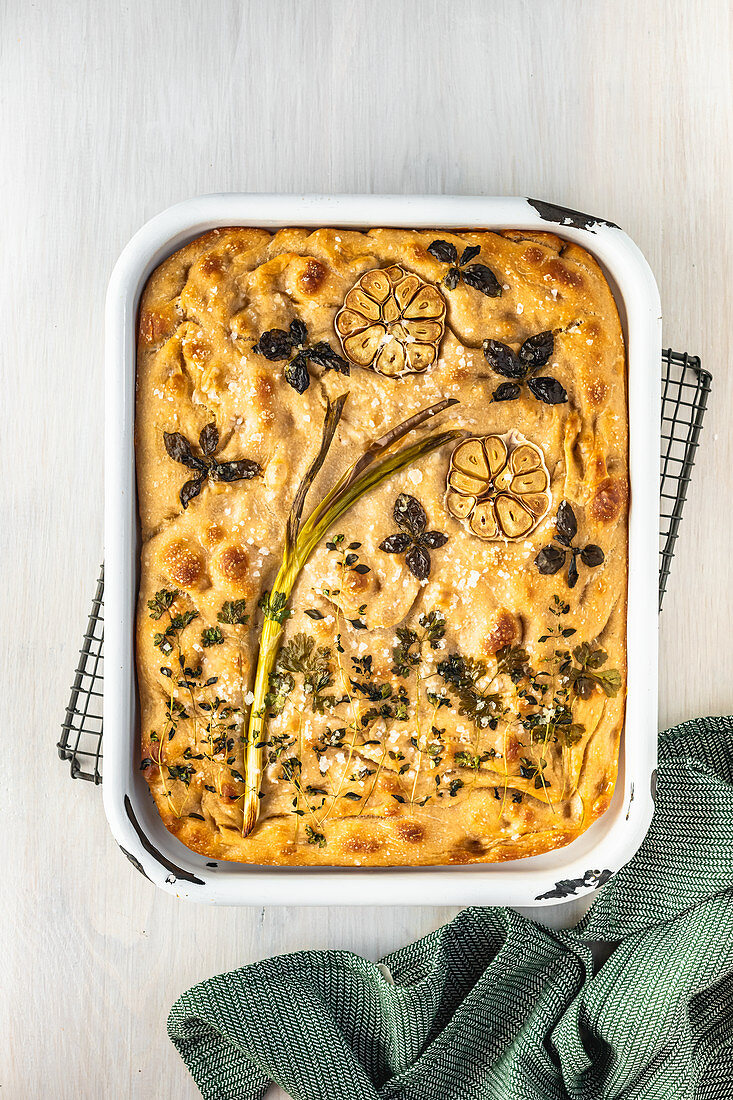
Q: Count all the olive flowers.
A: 6